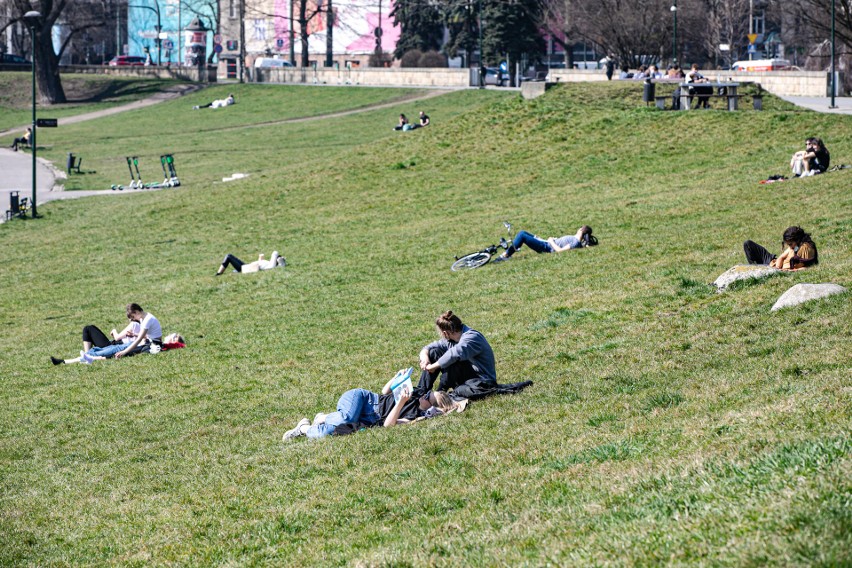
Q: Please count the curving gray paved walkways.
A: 1